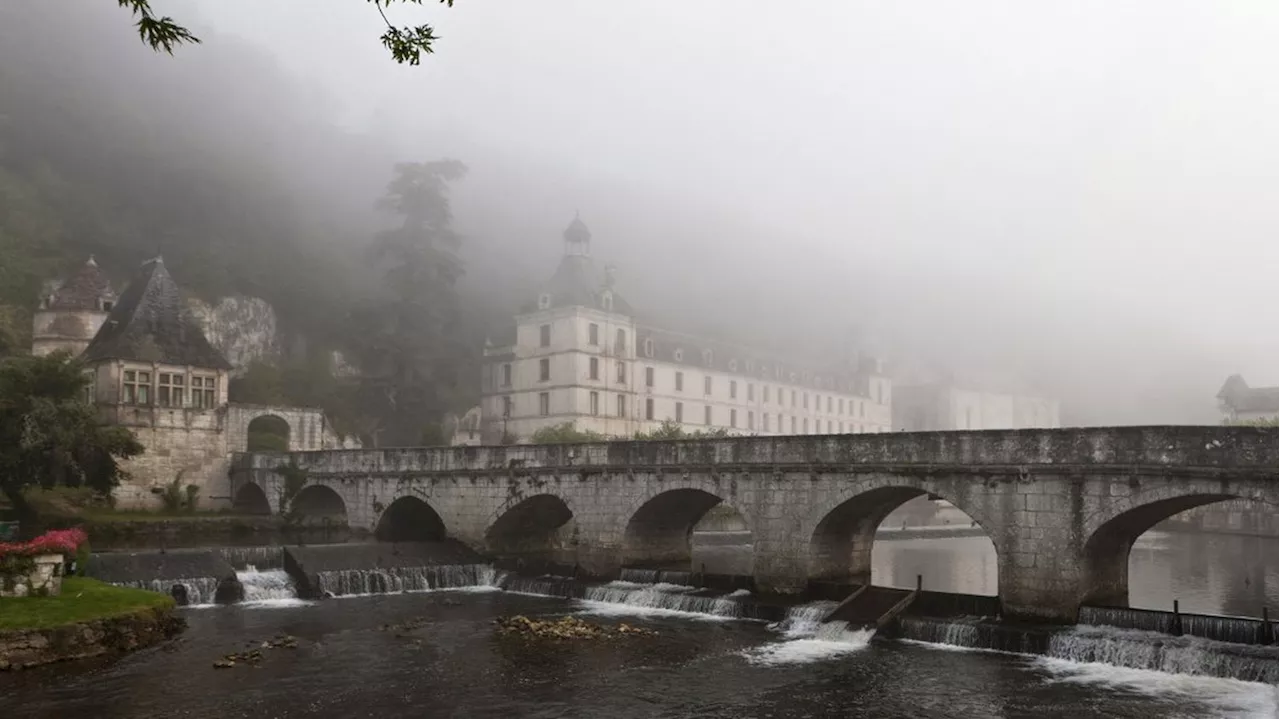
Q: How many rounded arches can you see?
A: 8